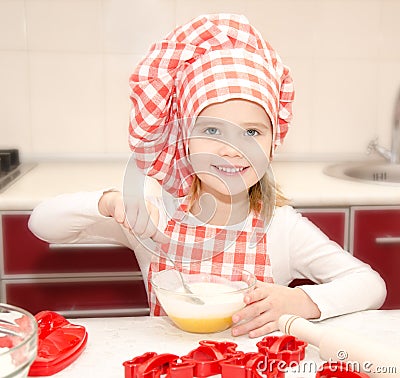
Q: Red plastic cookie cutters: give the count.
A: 5